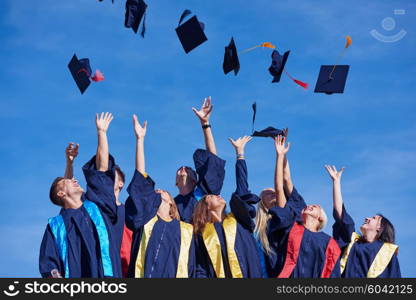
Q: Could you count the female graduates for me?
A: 5